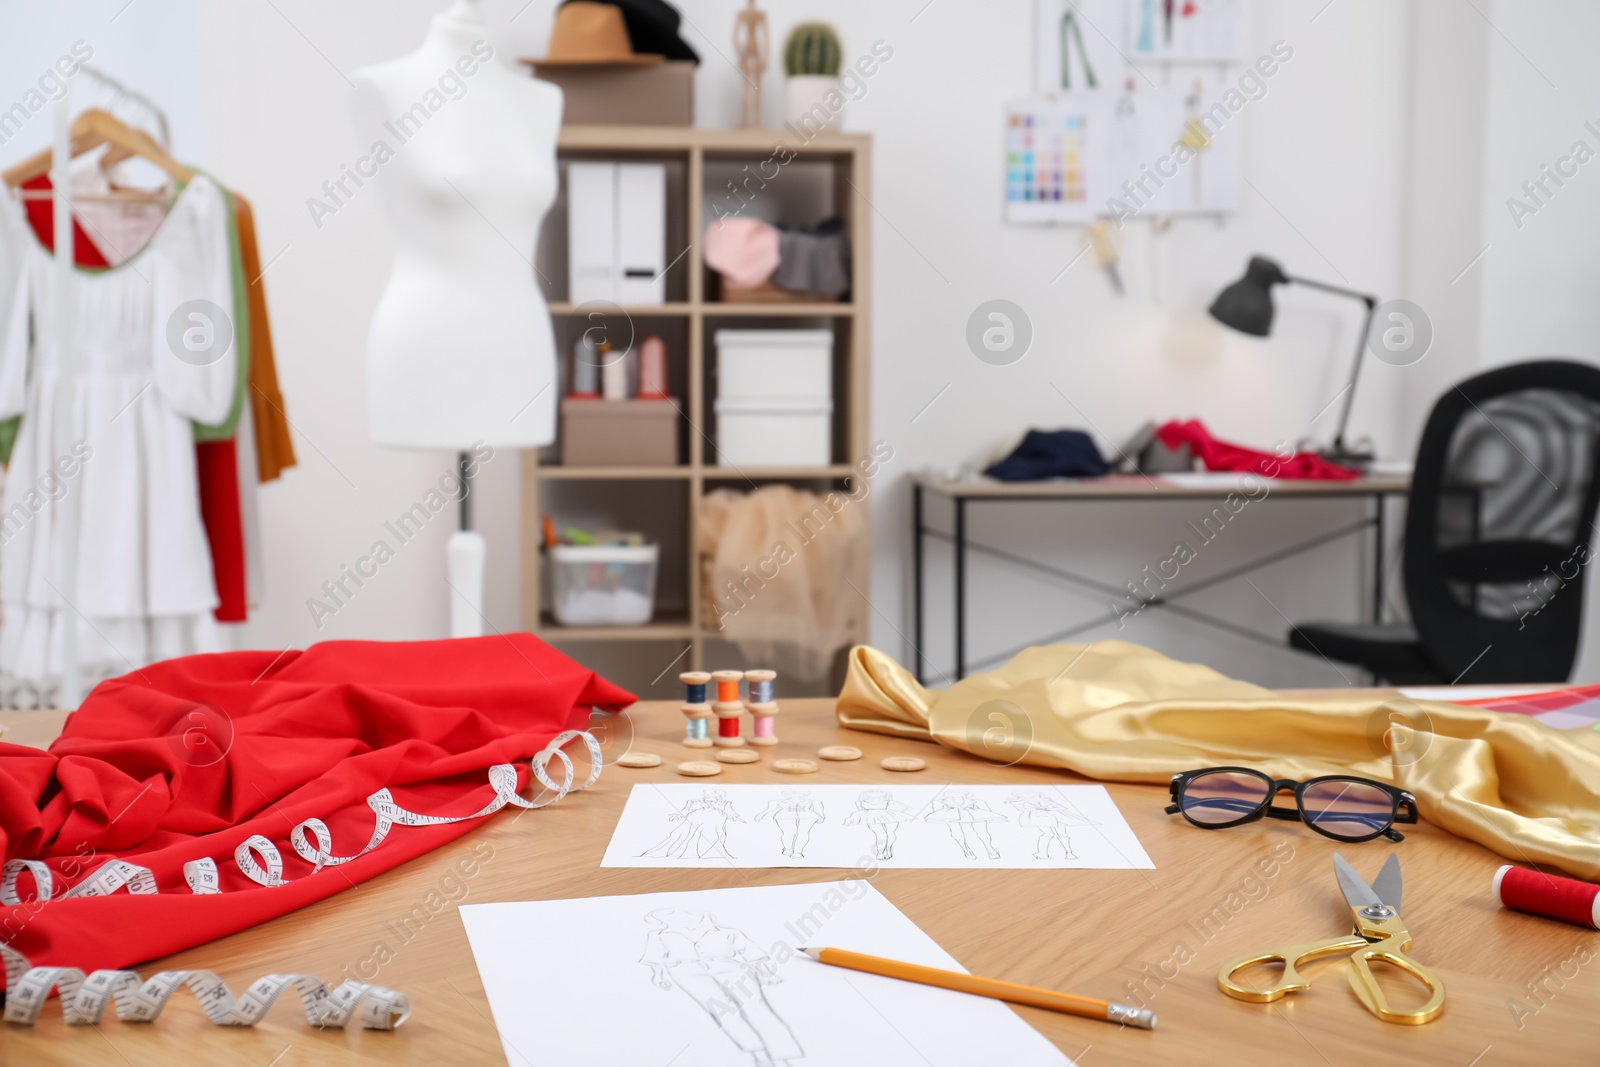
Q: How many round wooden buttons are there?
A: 6